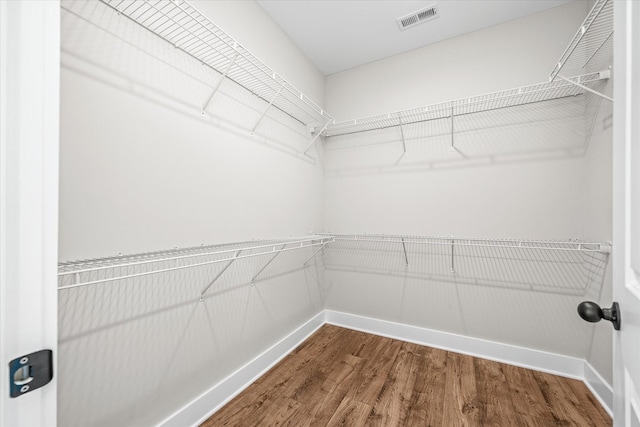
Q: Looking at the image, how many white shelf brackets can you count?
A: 11